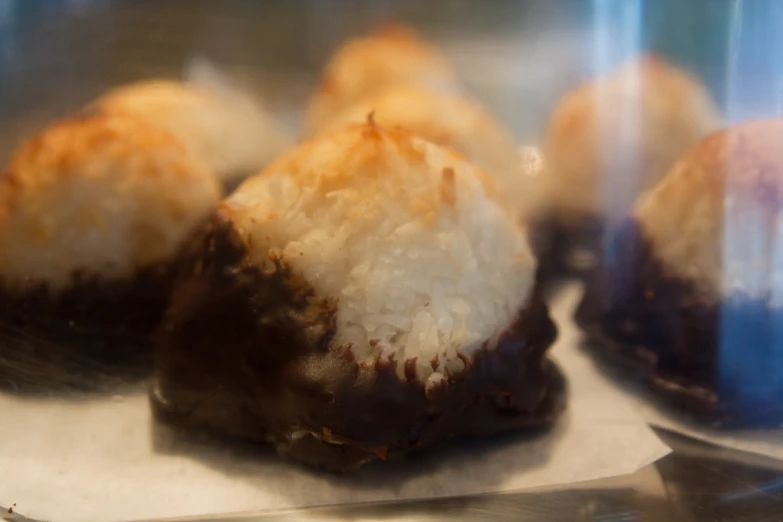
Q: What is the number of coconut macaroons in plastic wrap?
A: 0